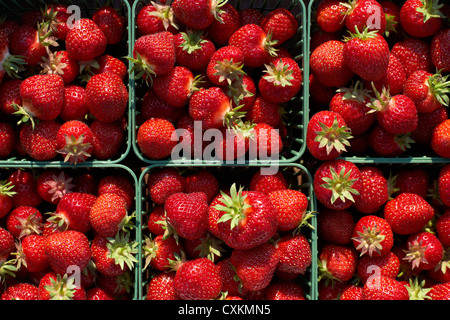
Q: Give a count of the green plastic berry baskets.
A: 6